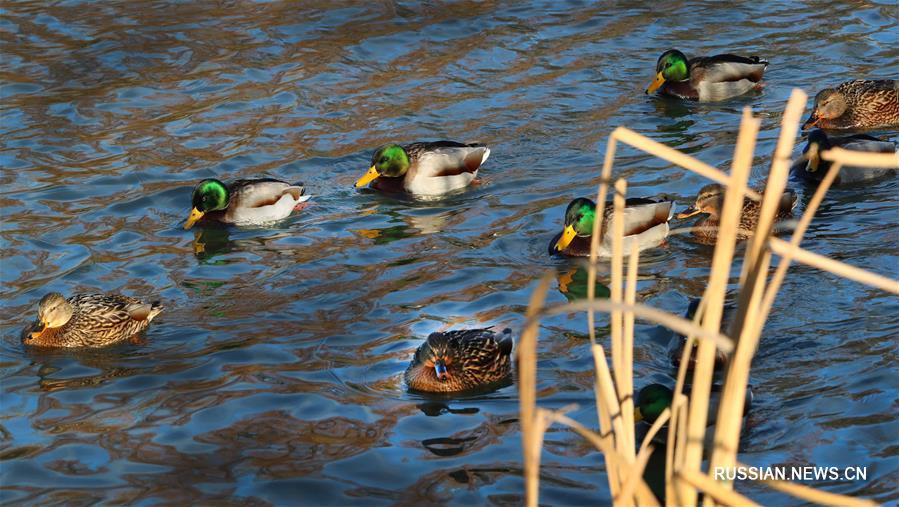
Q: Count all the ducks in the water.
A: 11